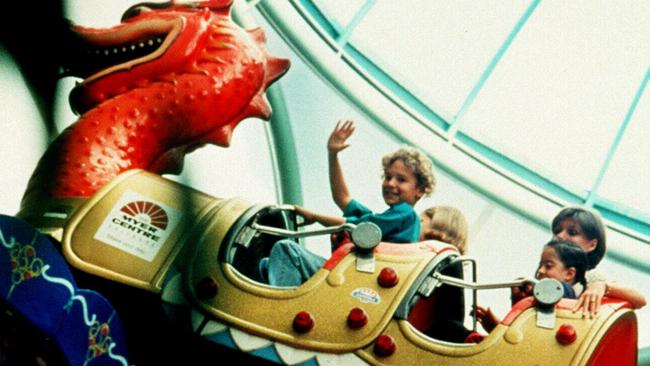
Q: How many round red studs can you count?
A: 6